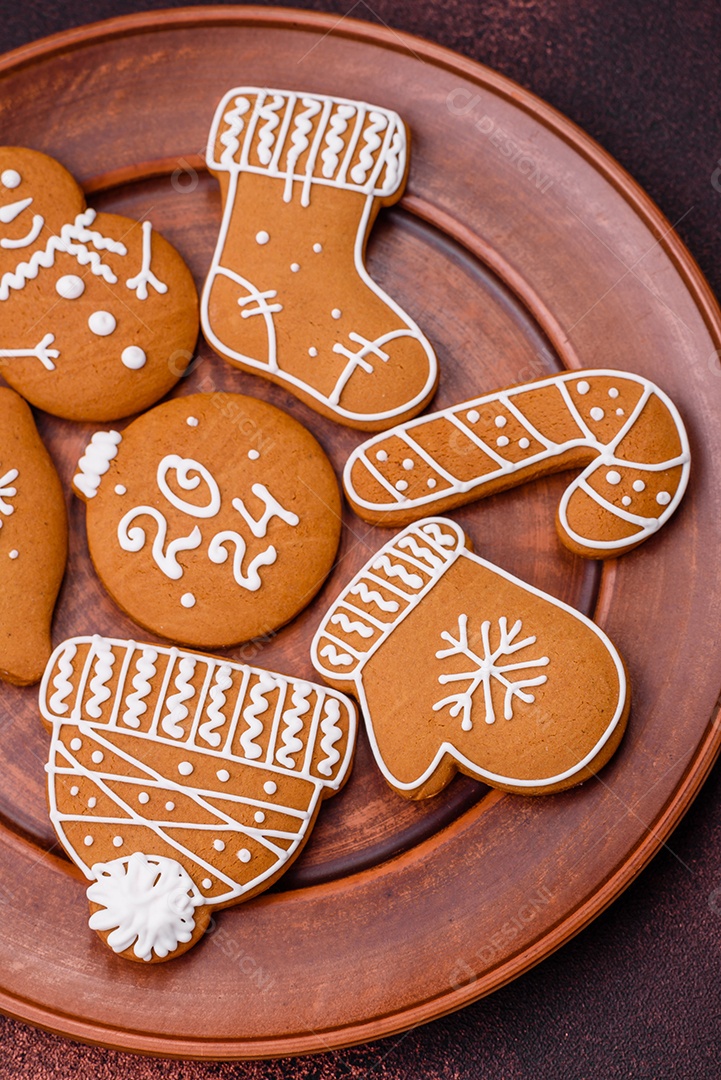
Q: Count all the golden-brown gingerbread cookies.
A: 7